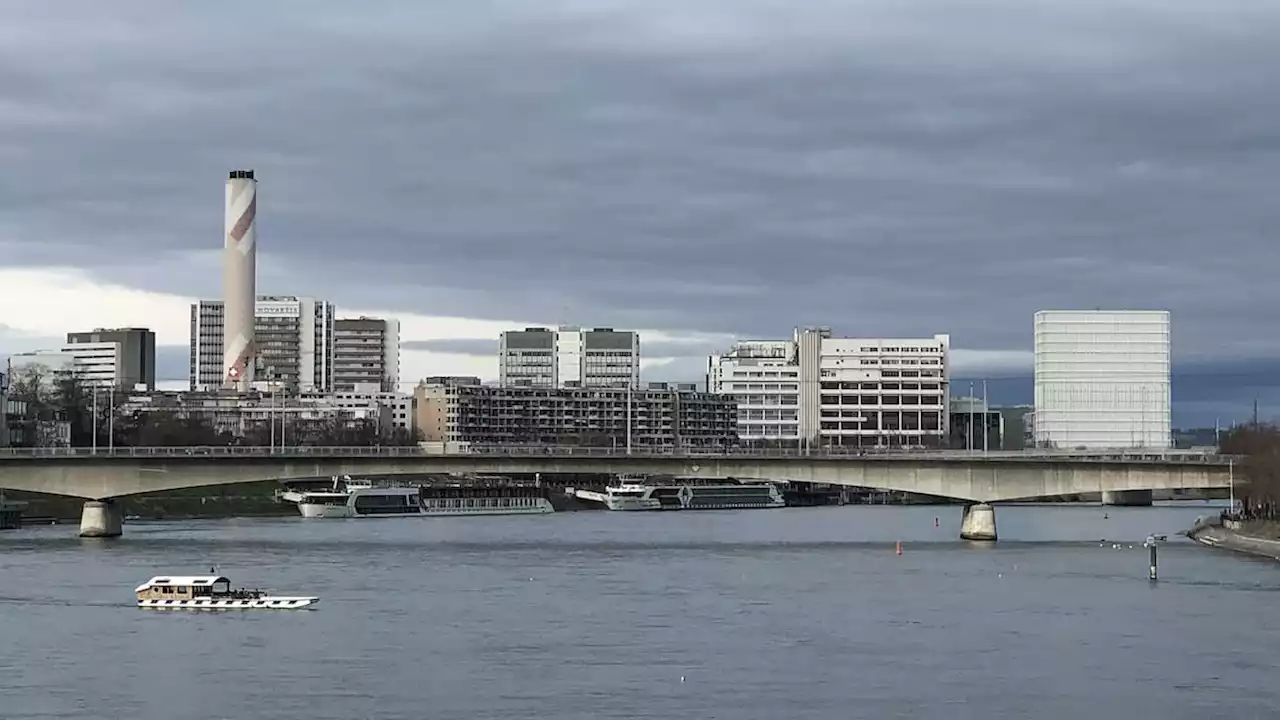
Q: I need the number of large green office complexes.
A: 0